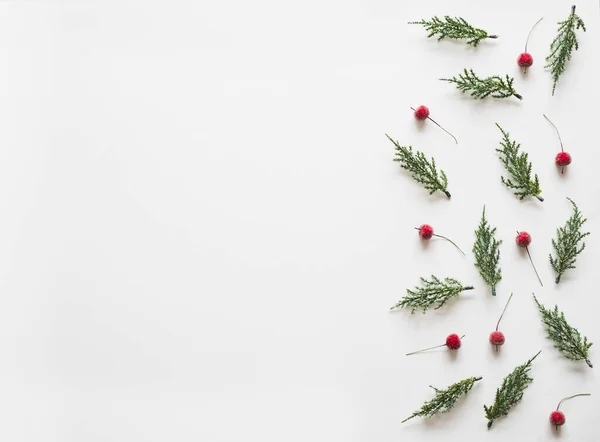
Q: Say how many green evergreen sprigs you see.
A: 11